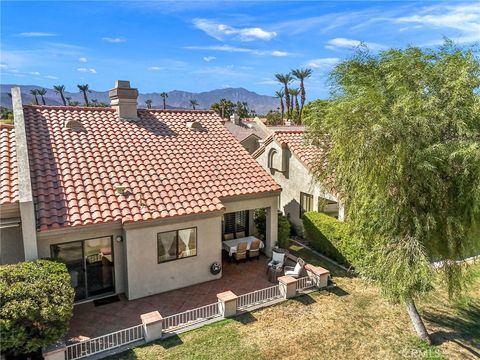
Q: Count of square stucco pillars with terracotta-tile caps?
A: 5